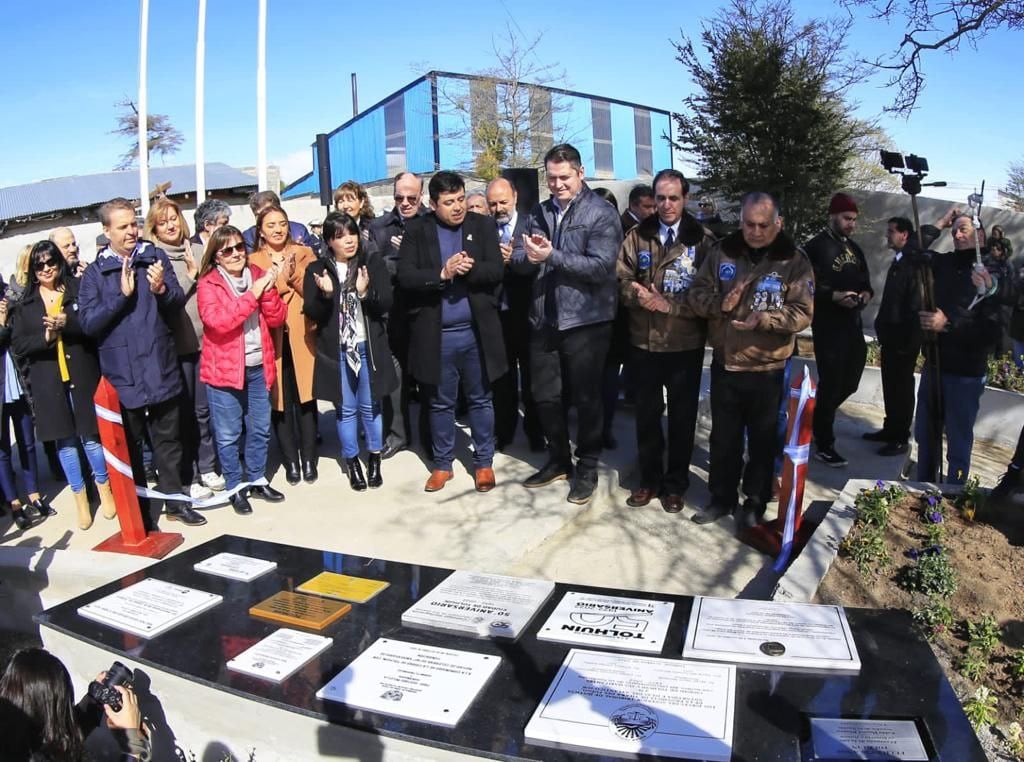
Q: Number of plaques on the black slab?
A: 11